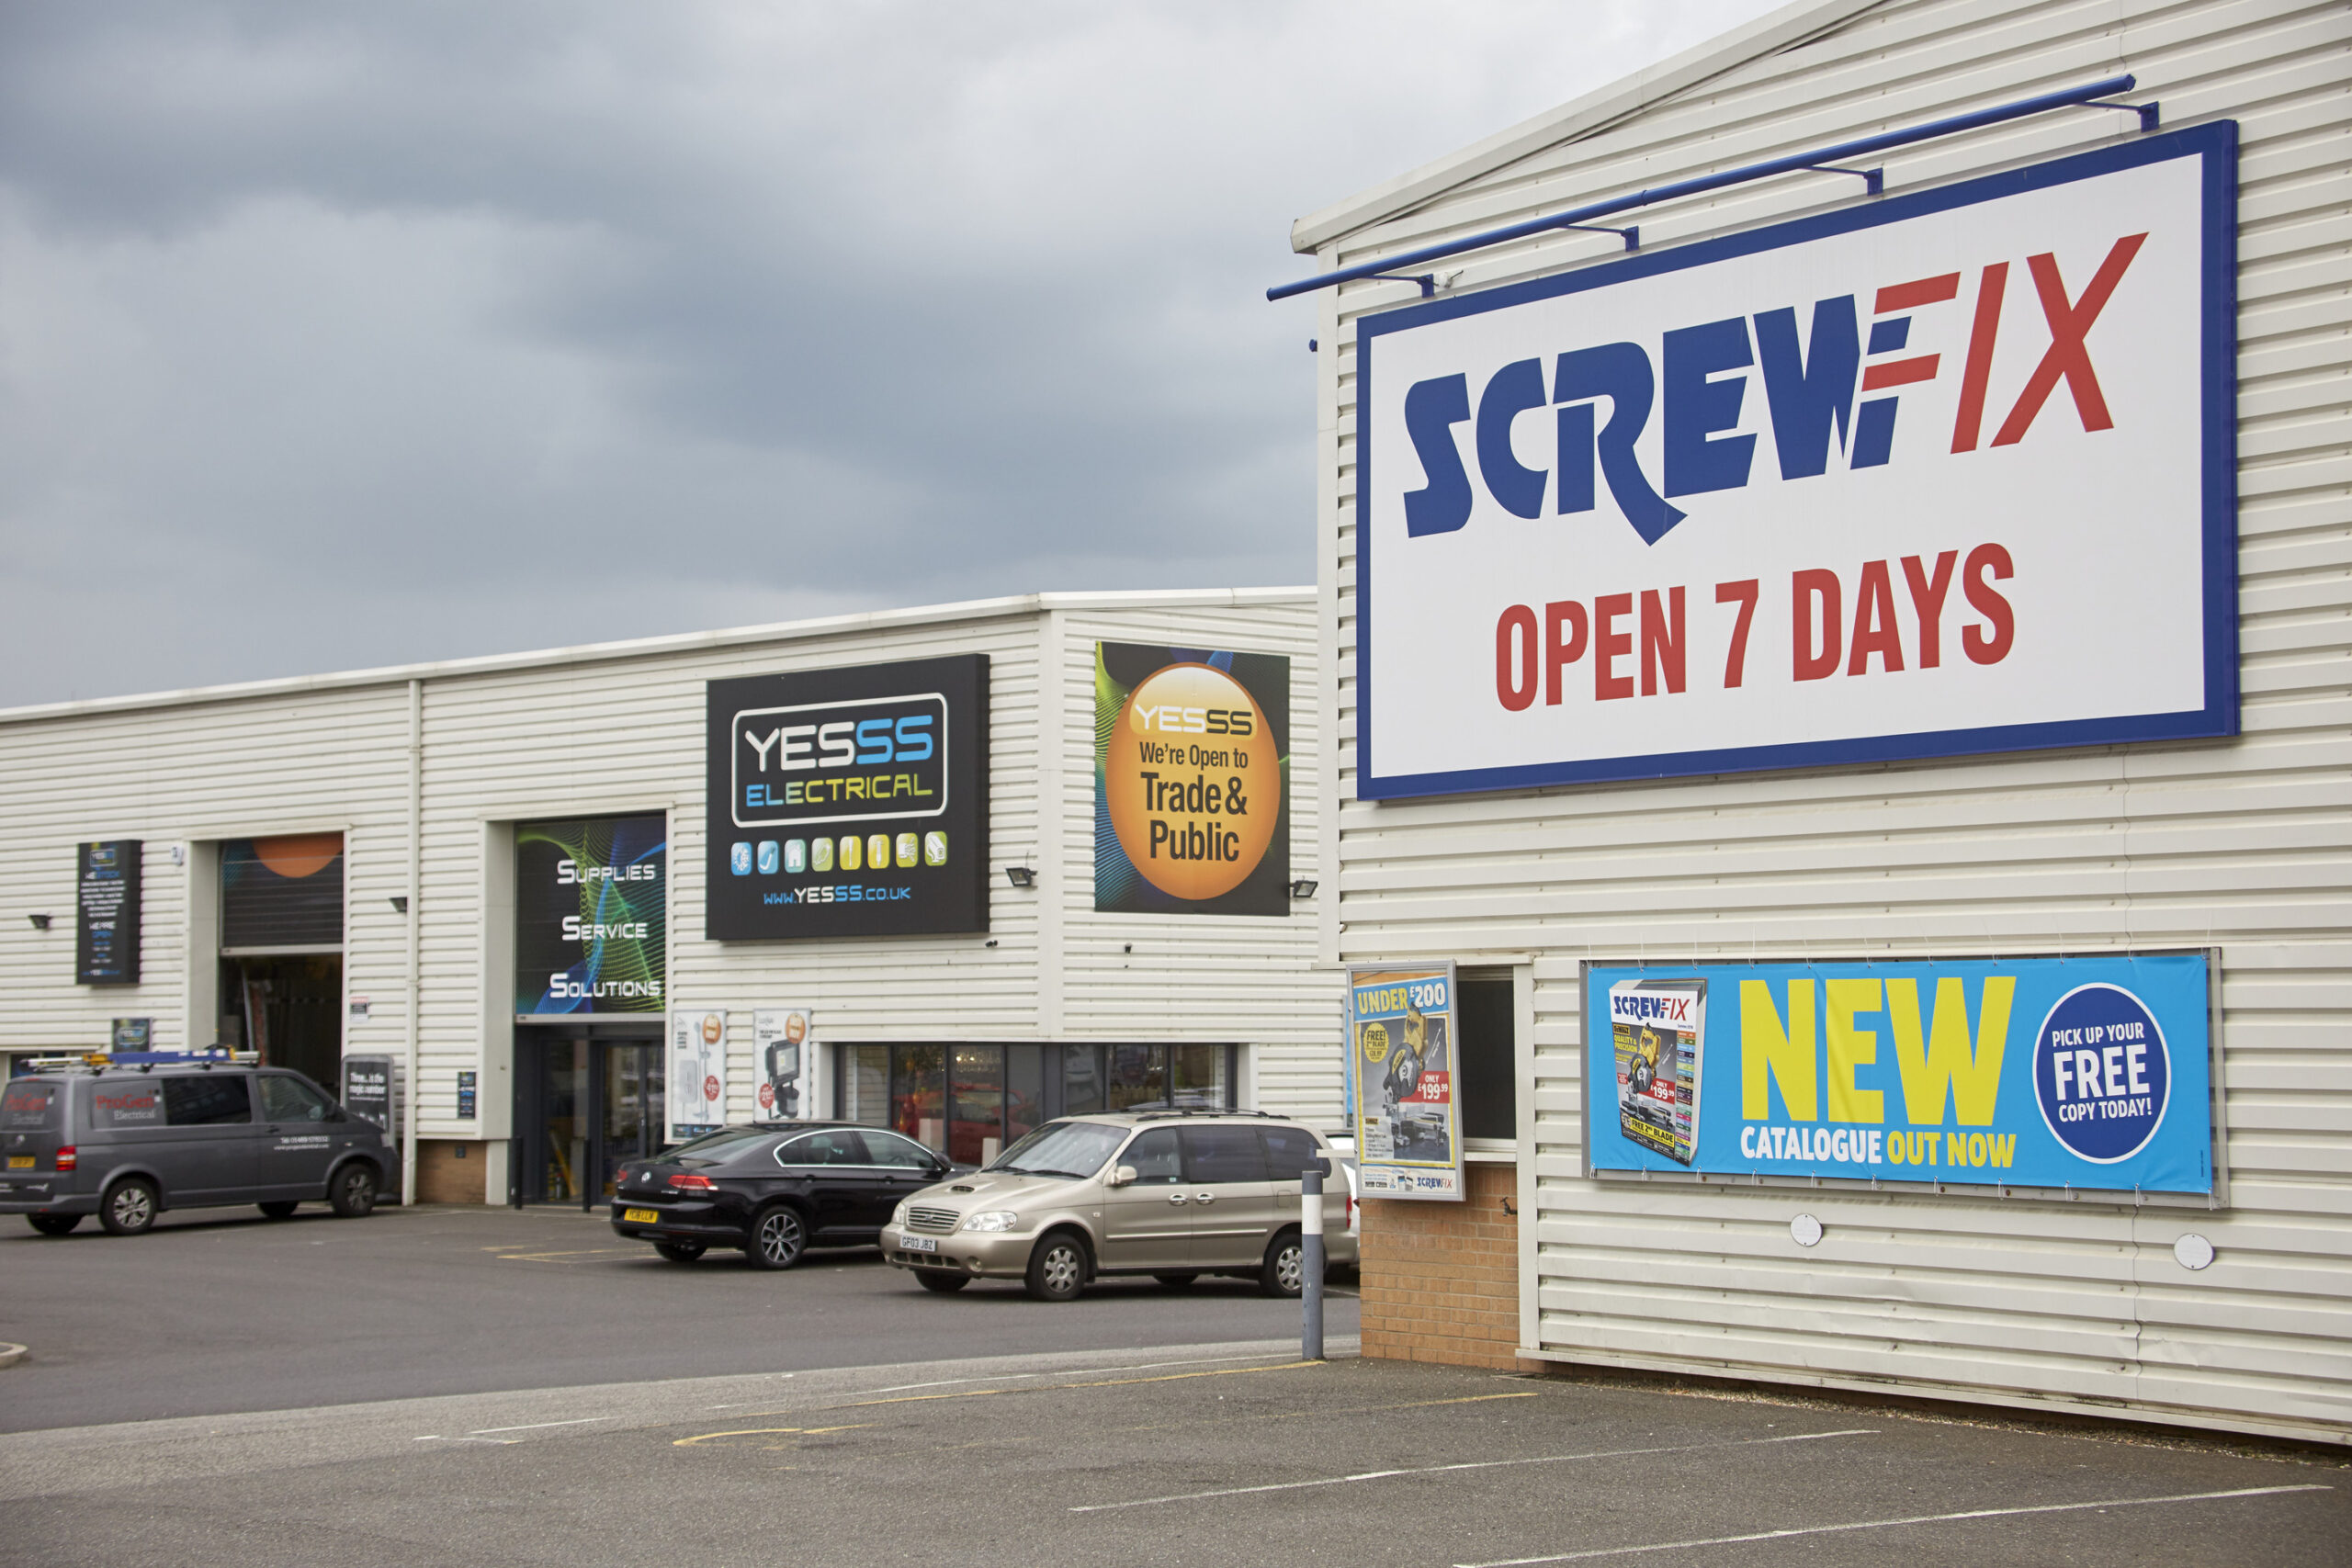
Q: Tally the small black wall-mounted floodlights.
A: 4